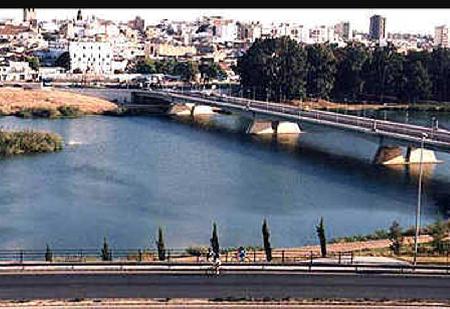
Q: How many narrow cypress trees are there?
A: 6